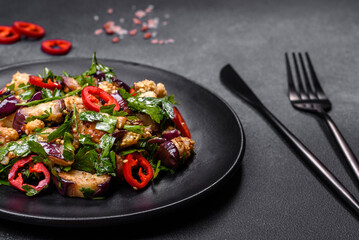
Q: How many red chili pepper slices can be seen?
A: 8